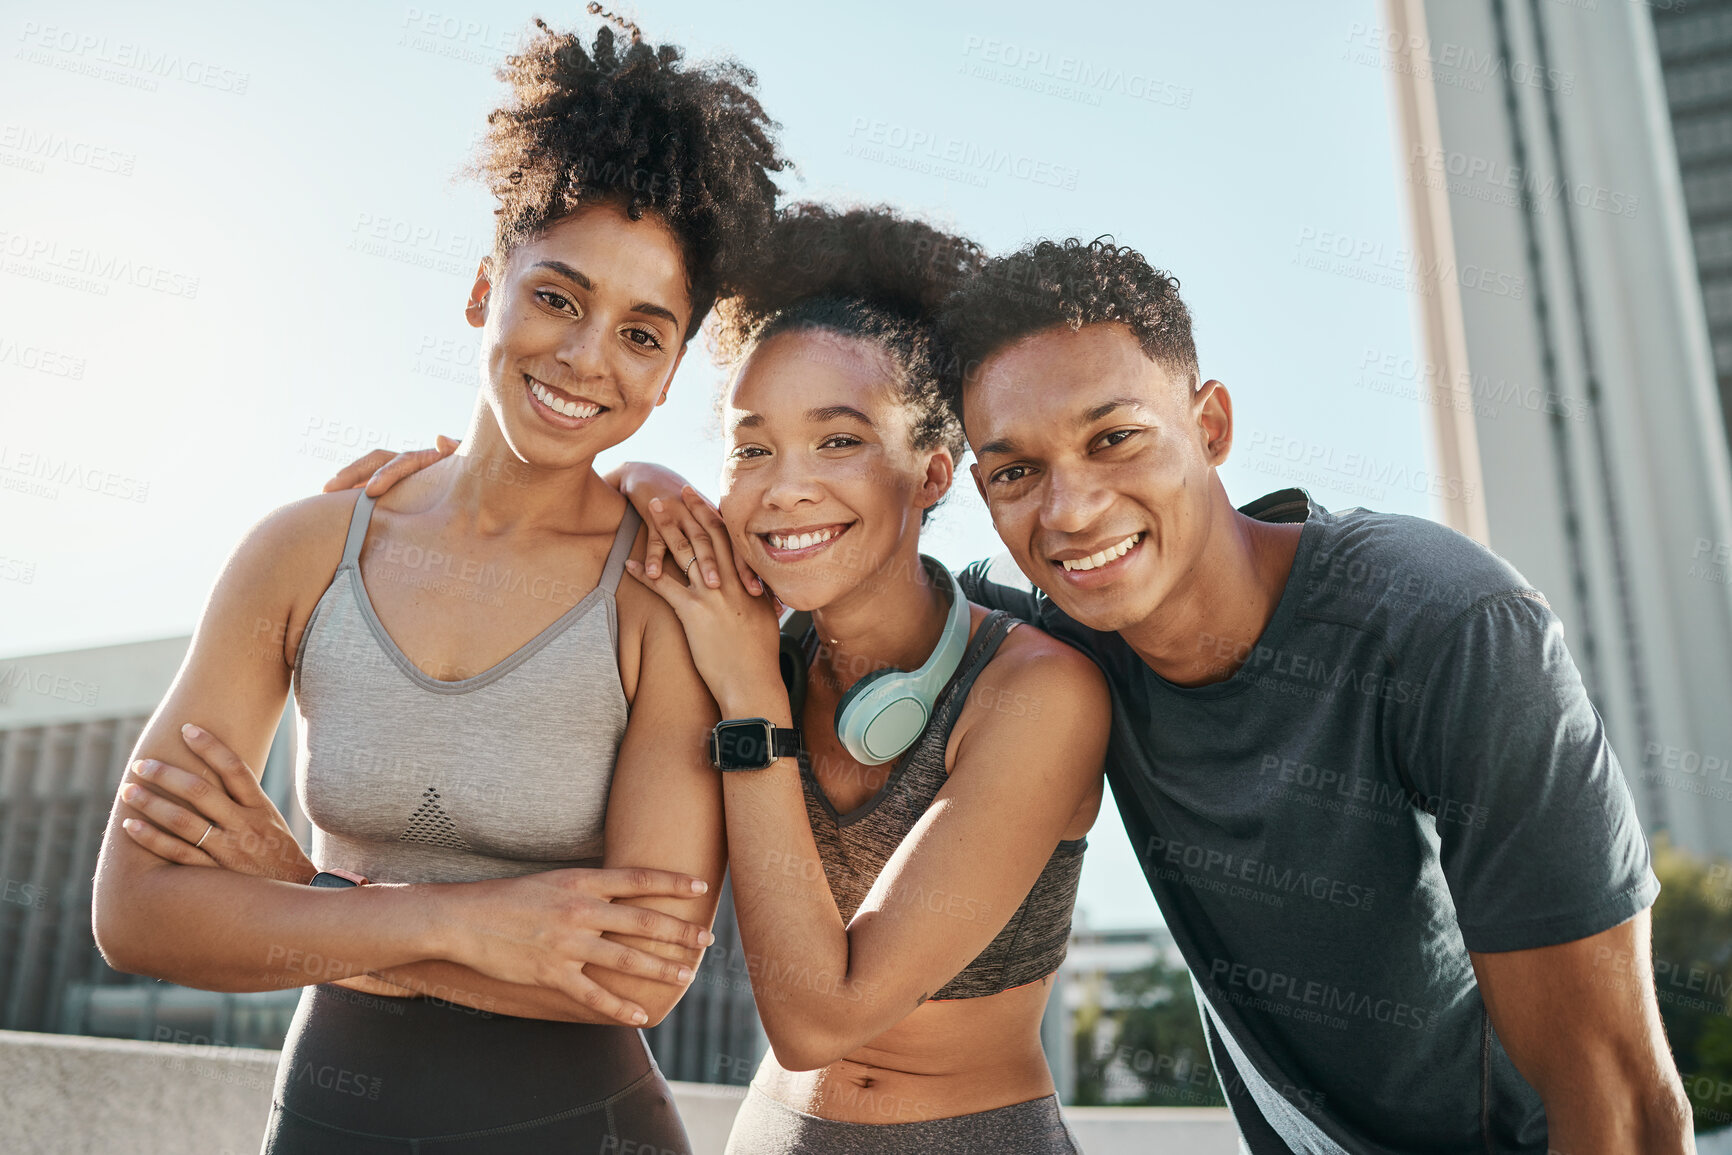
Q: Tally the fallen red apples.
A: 0